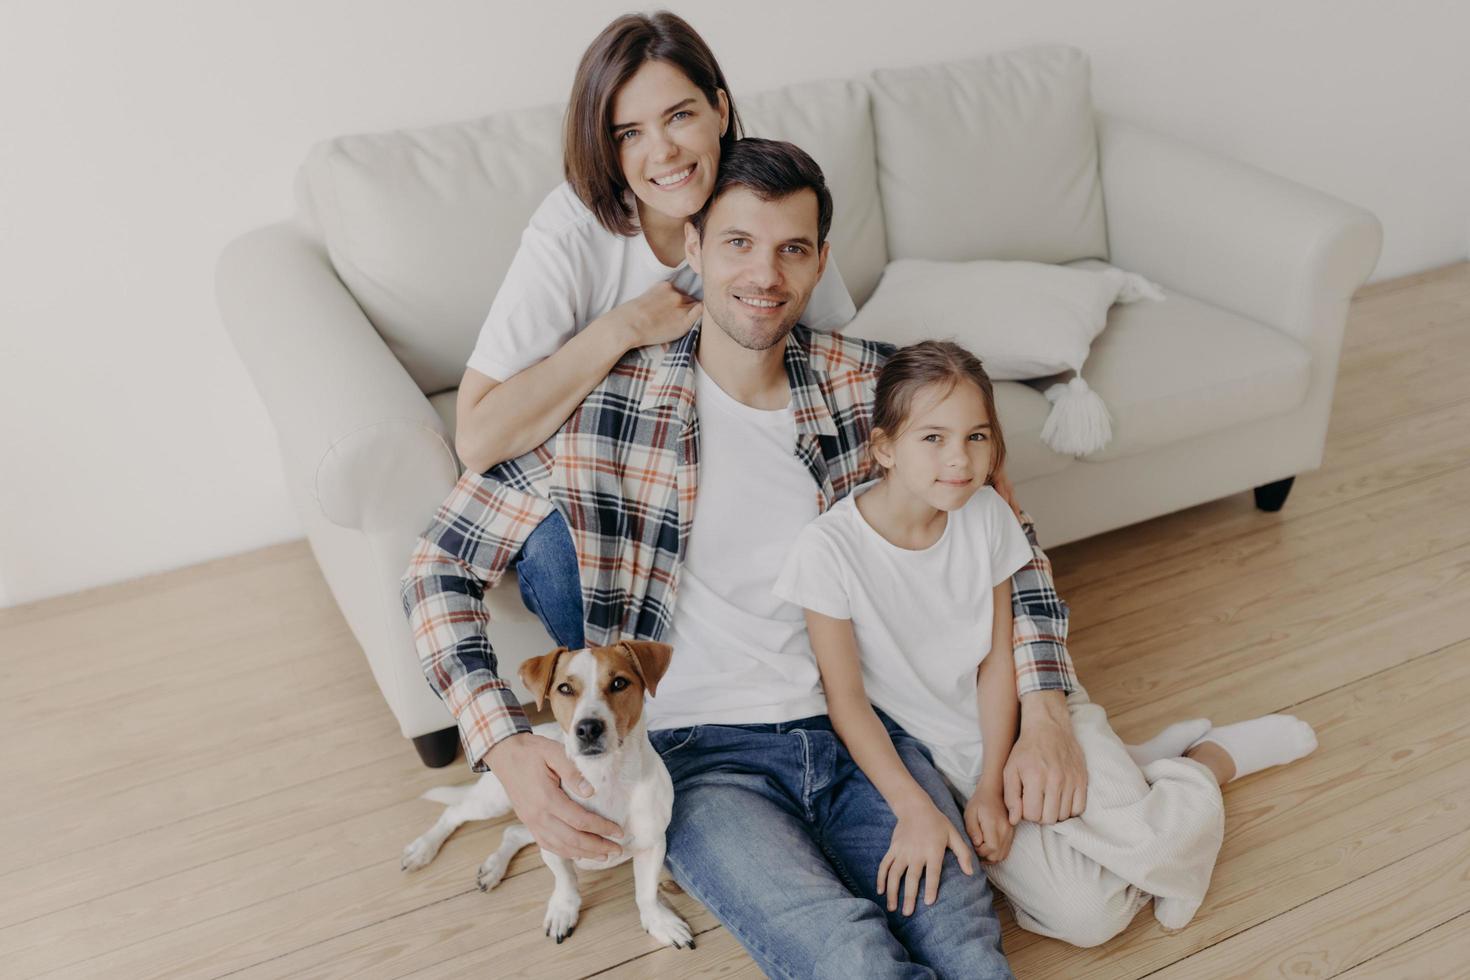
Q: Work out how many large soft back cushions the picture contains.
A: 3